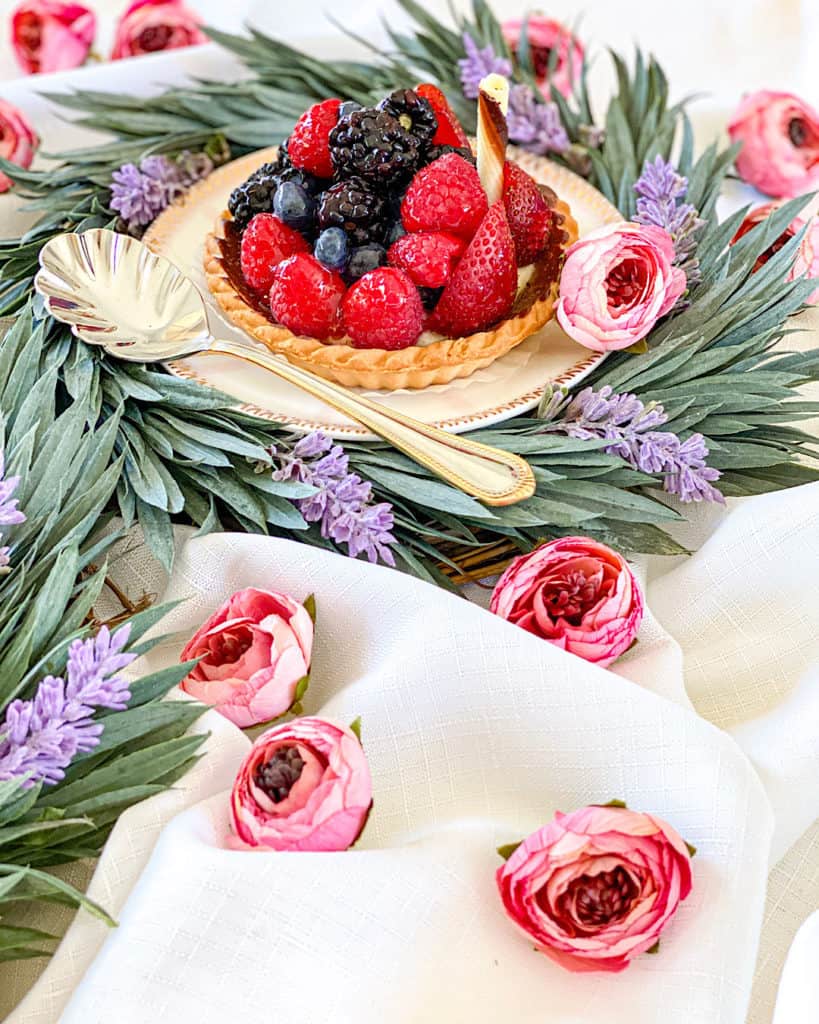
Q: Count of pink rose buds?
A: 11